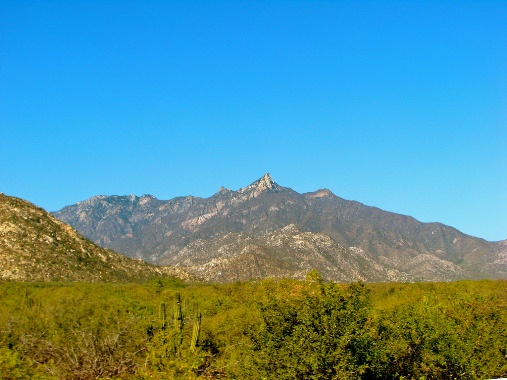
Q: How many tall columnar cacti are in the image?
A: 3